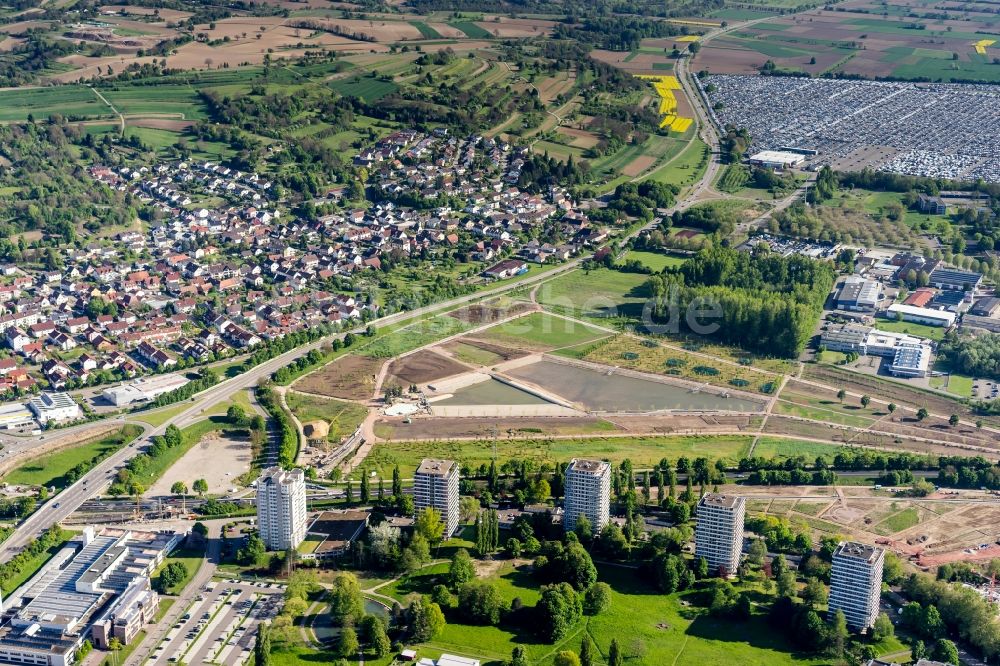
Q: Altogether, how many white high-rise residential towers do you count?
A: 5